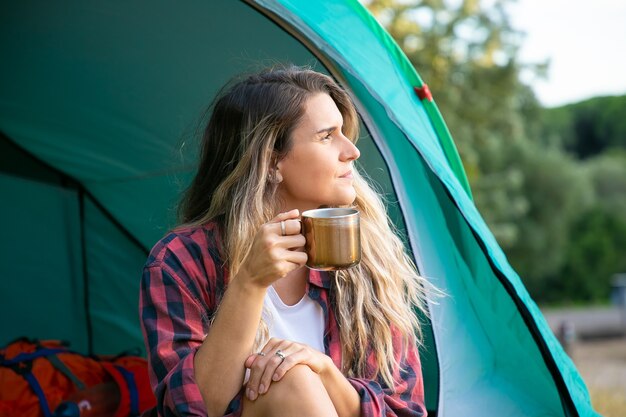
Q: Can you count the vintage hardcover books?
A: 0